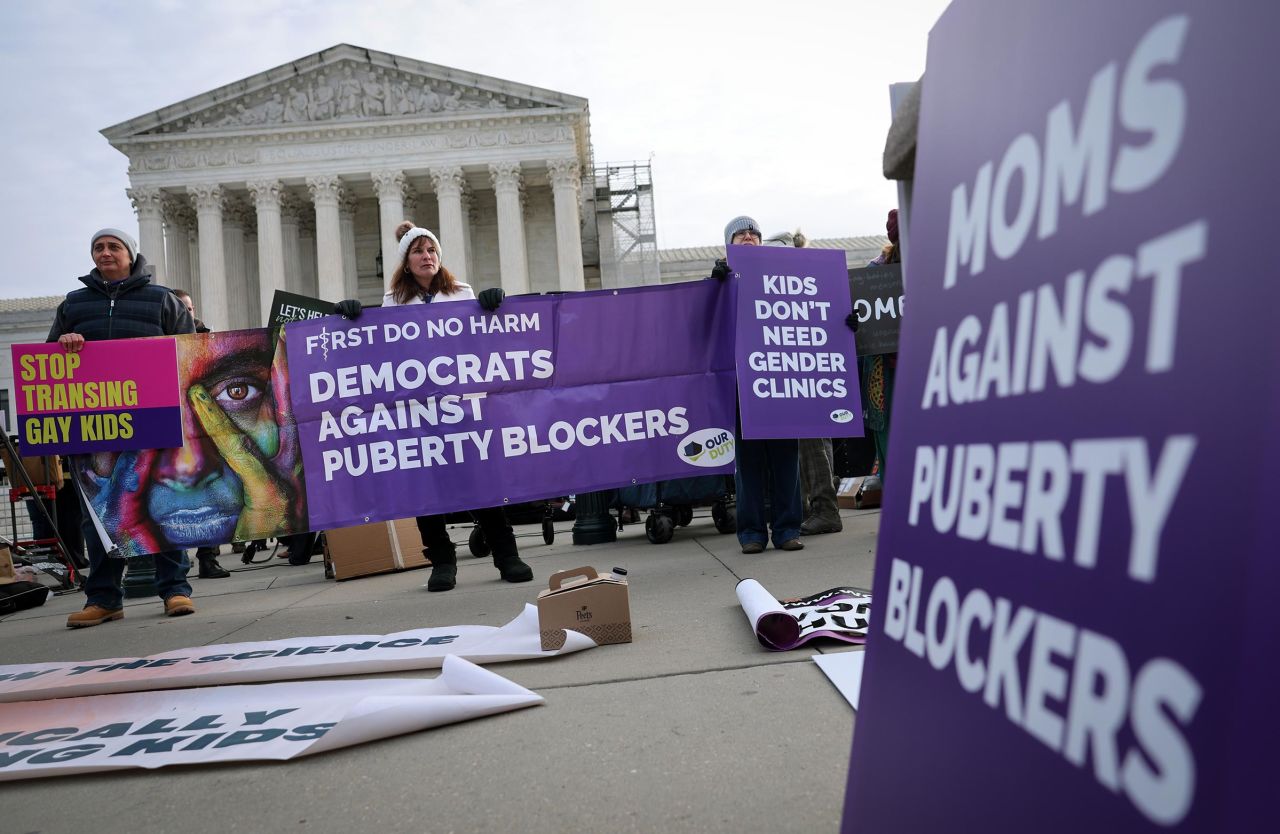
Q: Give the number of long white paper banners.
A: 2